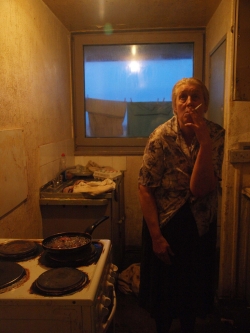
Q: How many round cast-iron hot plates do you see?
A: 4